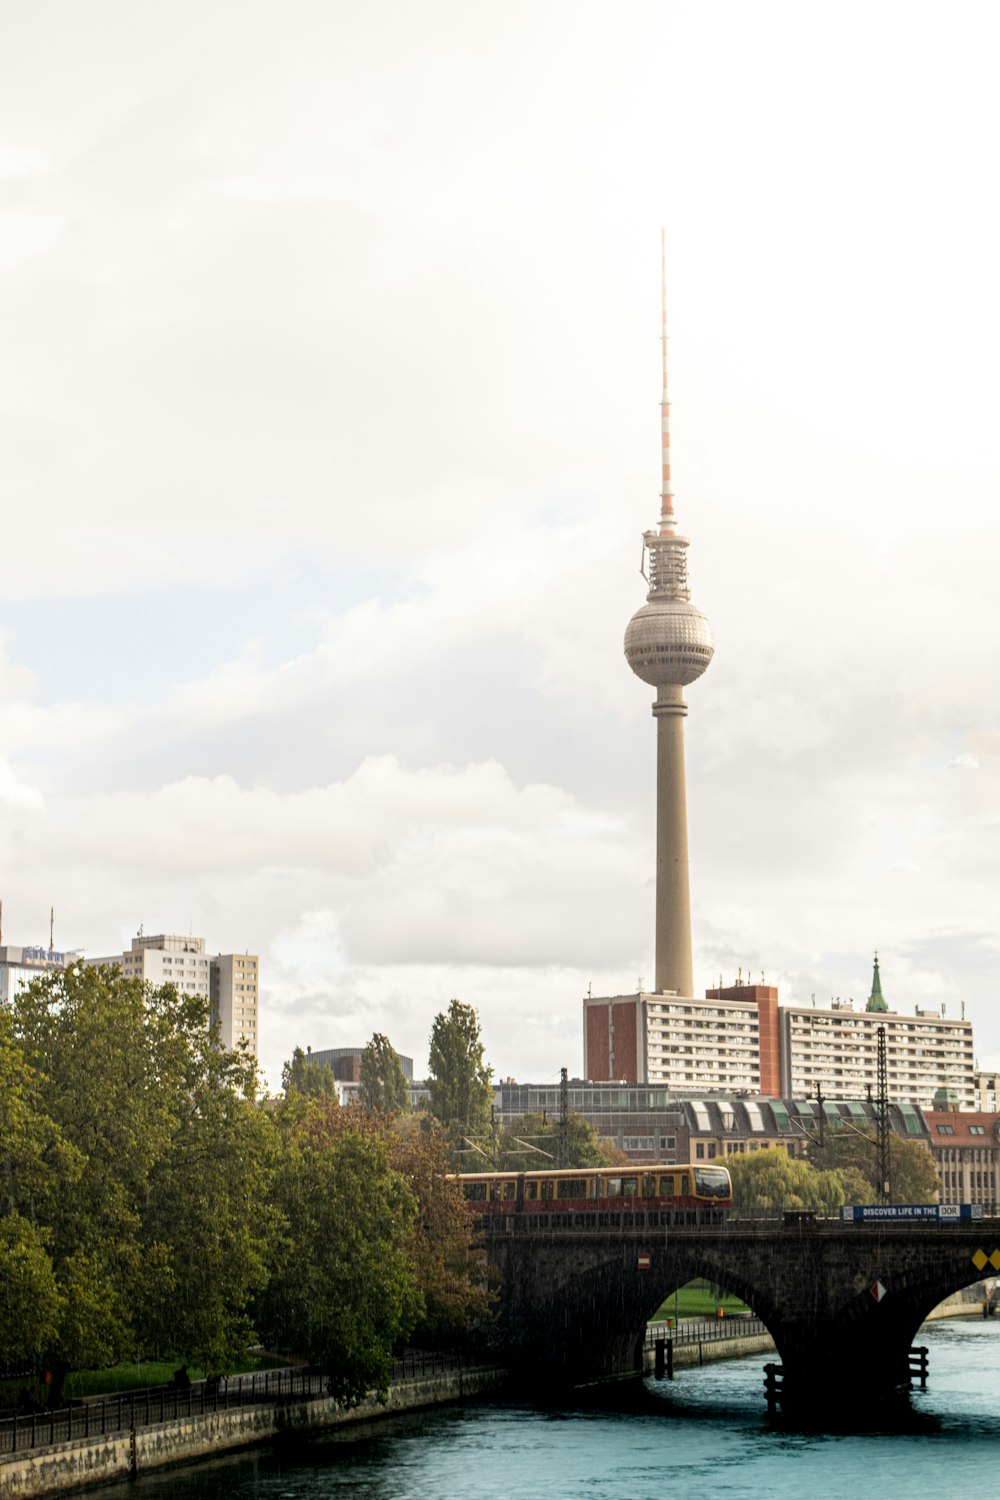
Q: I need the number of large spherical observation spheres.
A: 1